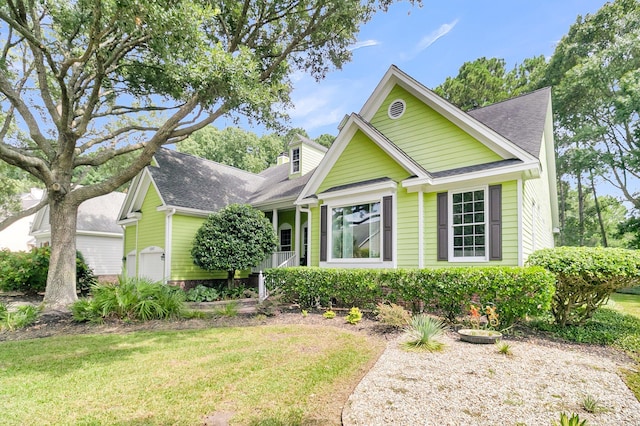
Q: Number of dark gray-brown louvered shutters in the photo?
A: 4